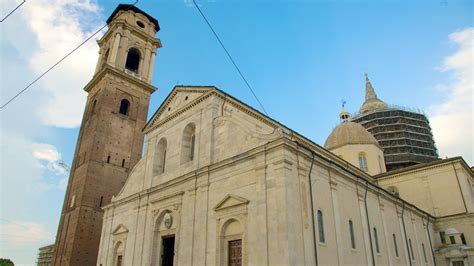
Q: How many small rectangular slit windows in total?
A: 3